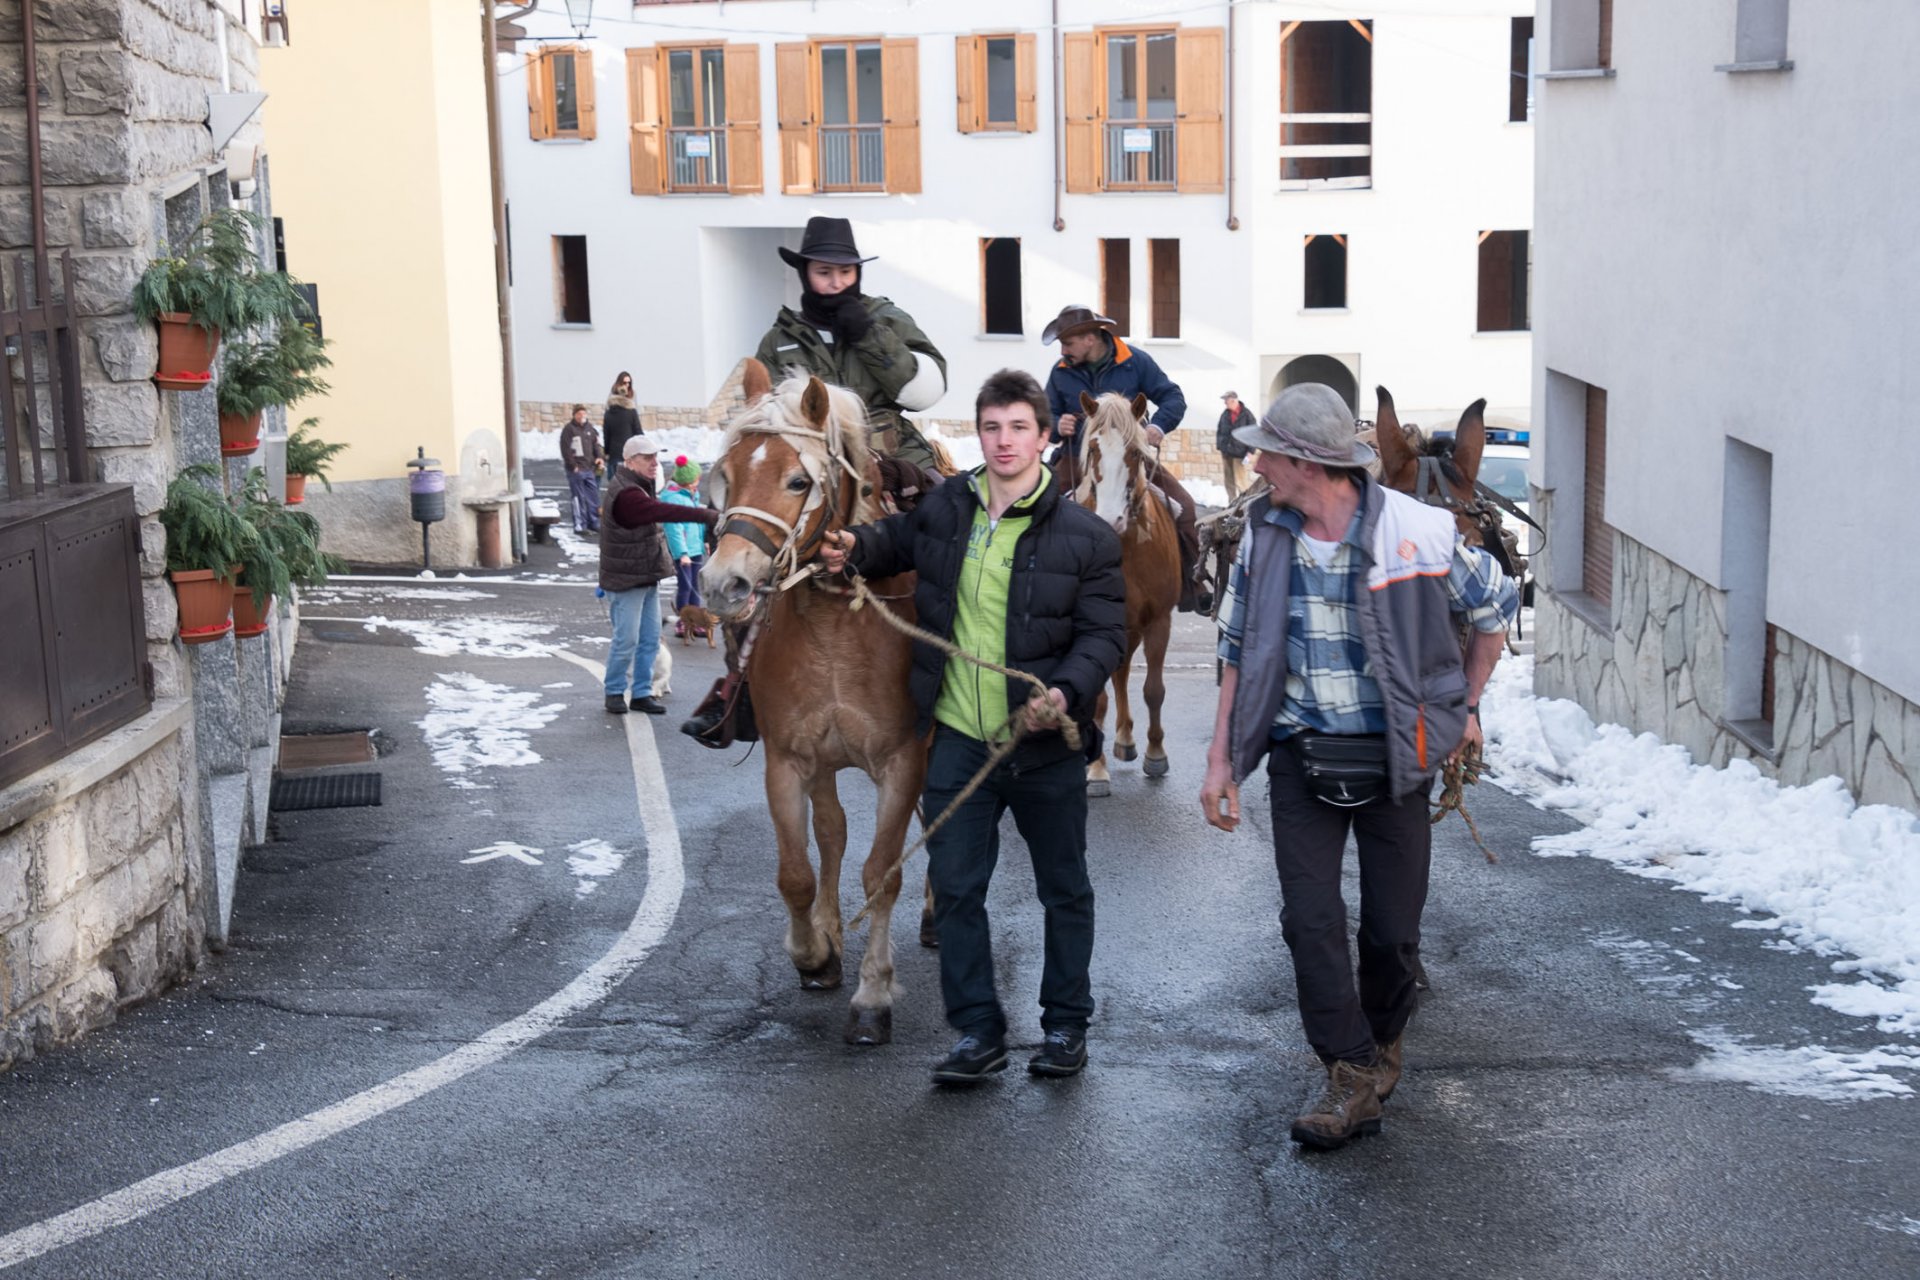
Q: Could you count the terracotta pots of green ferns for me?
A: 5